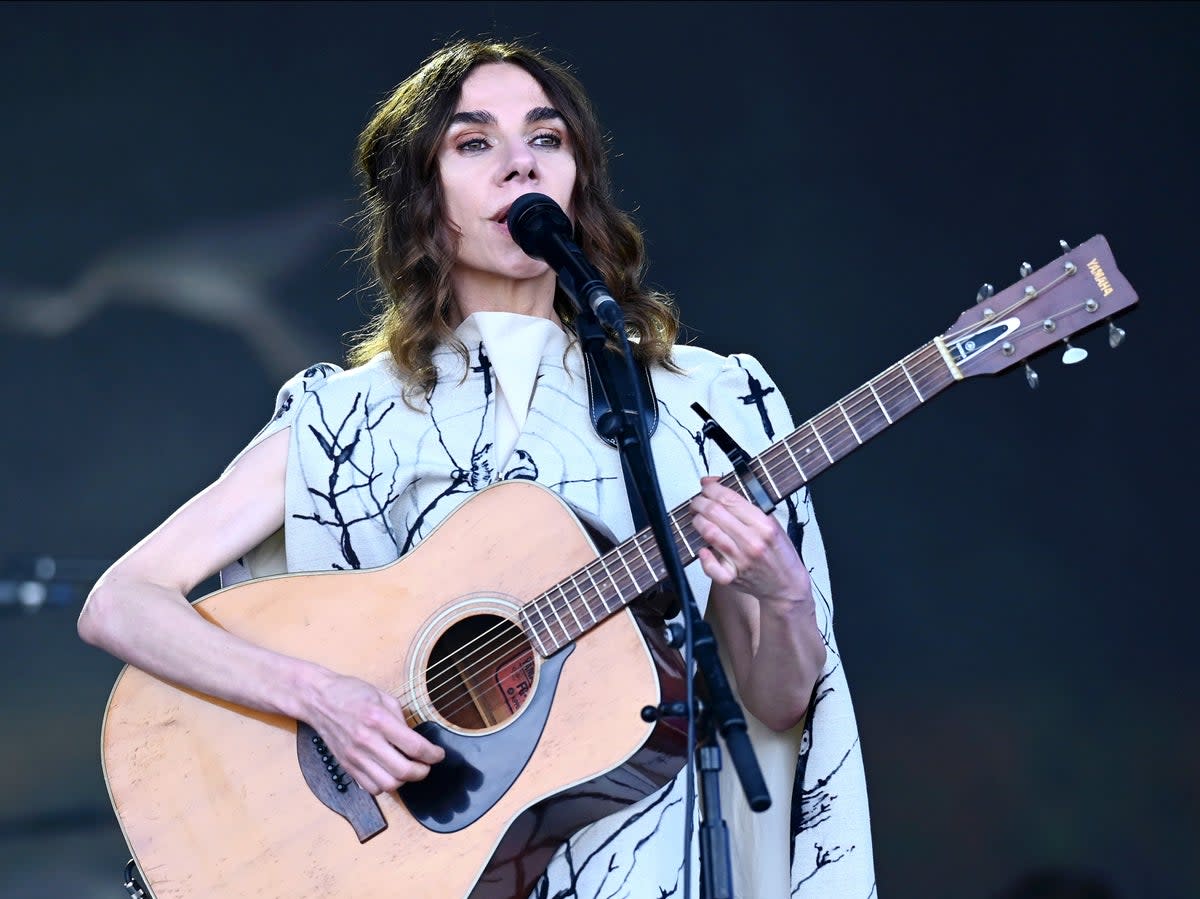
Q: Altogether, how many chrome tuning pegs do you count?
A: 6